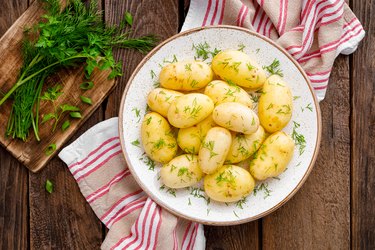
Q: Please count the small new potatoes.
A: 14